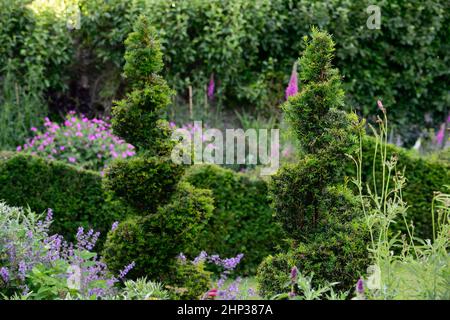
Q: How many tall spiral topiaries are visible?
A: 2